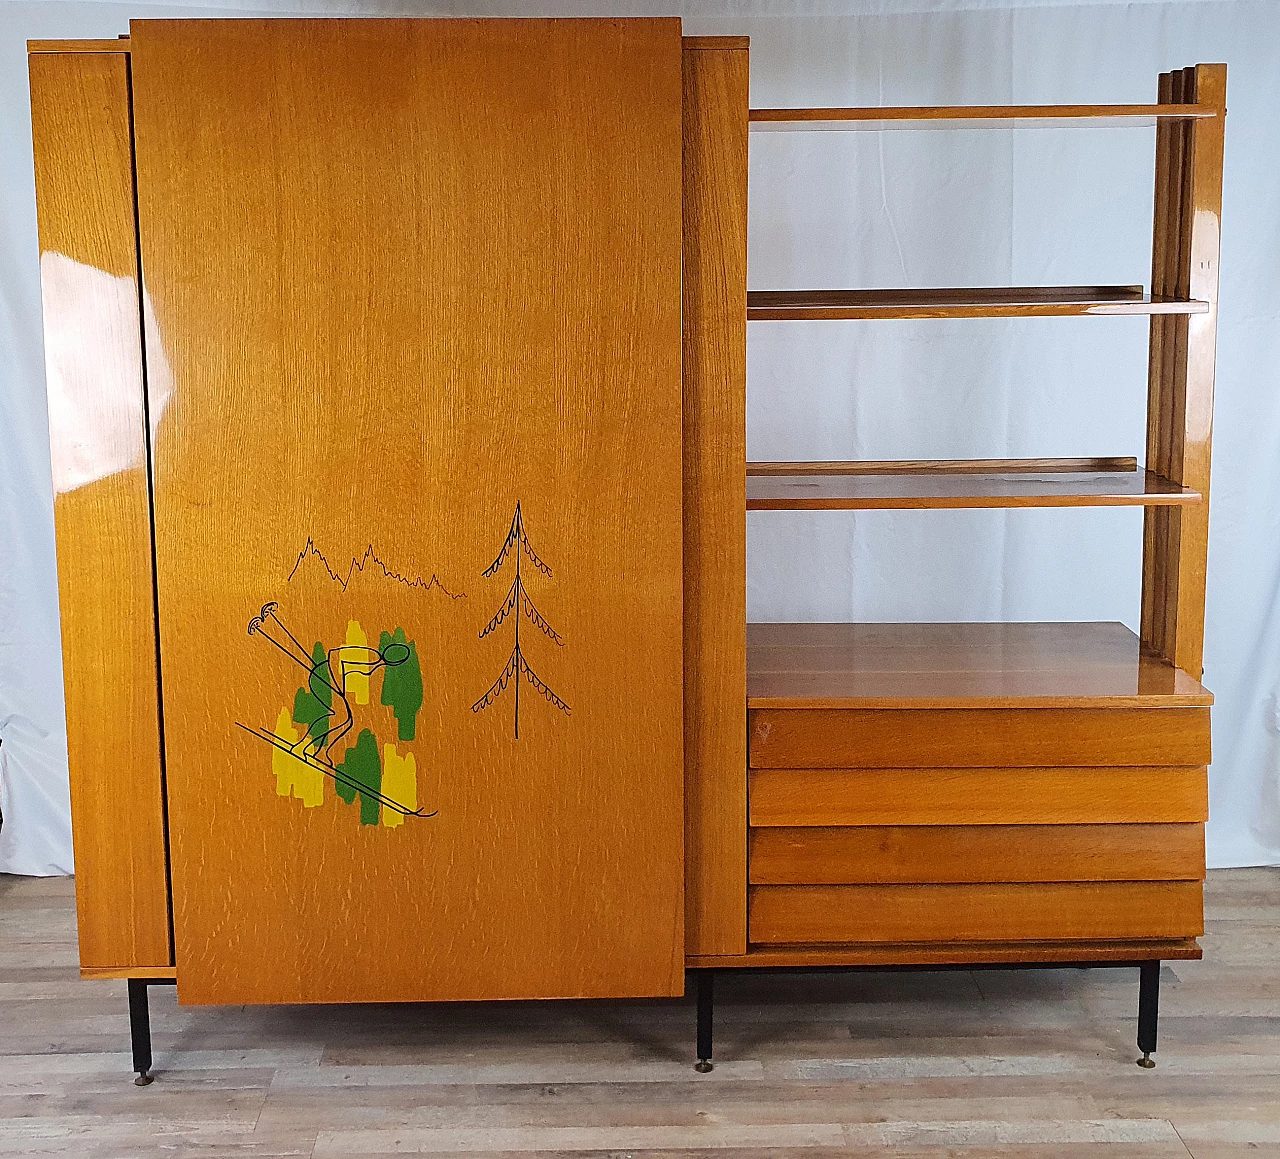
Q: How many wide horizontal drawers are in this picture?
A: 4